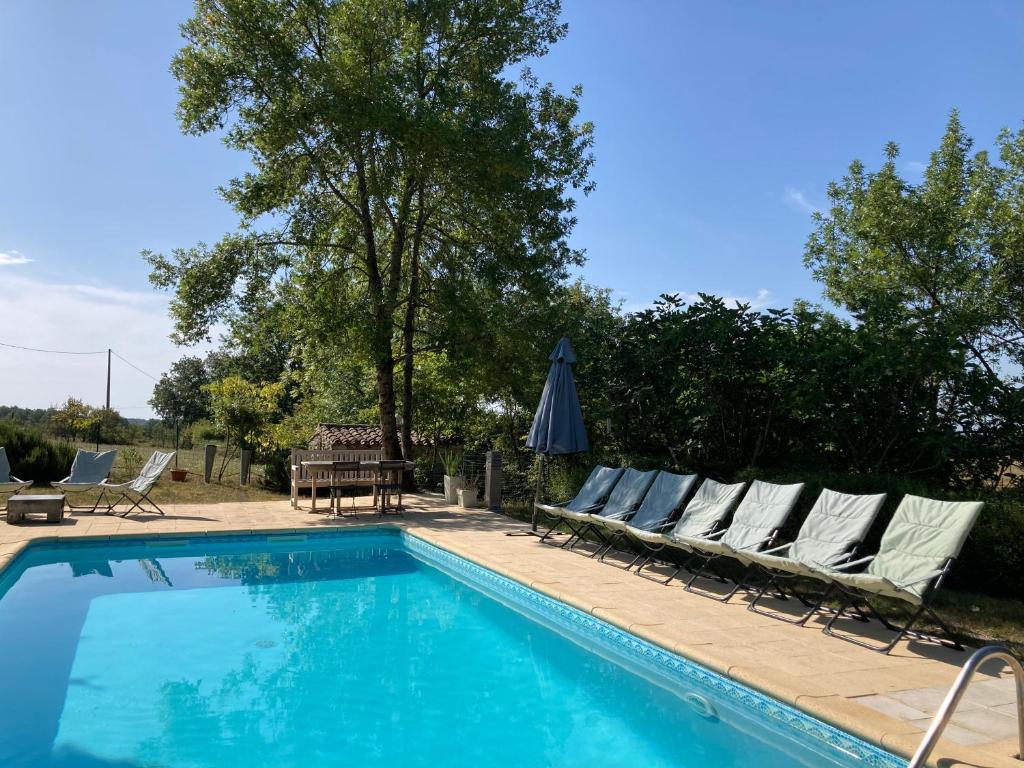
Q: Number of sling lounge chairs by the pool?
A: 10